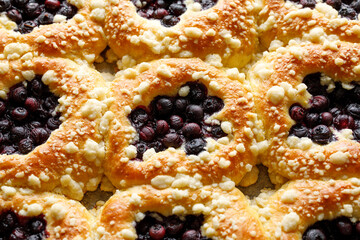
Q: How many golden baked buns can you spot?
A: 9